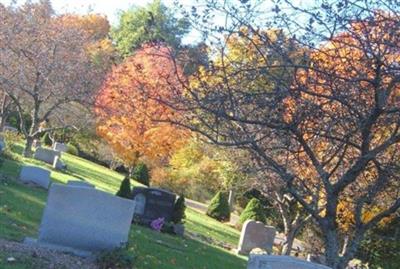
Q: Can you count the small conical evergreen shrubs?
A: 5